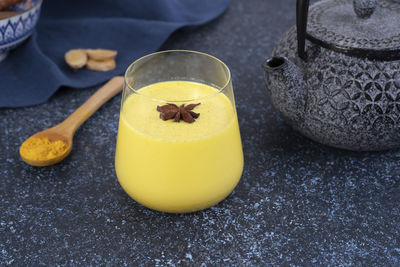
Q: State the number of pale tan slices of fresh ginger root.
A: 3